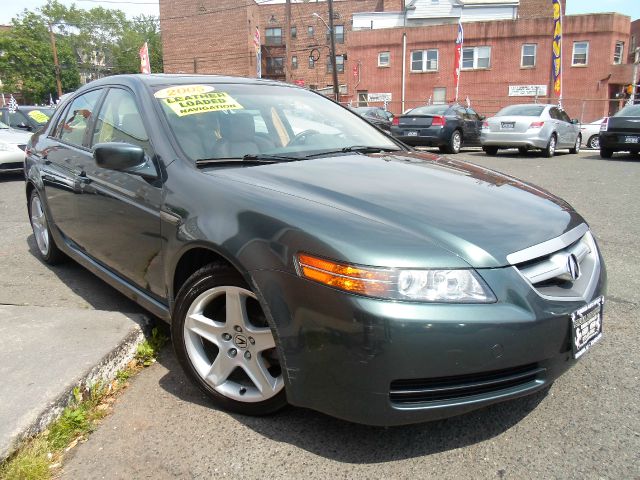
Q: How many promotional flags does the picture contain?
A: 4